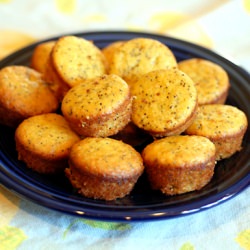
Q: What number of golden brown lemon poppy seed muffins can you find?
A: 12